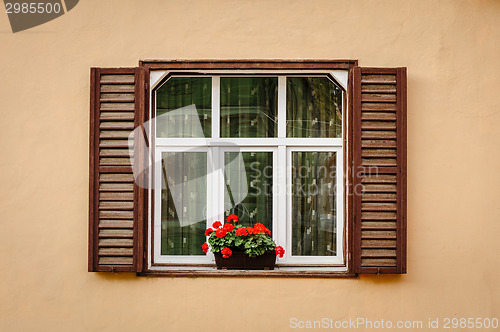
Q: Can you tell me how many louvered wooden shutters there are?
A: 2